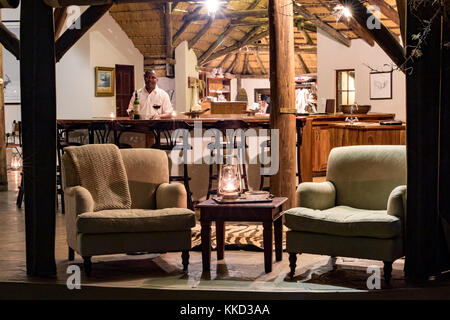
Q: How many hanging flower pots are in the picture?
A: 0